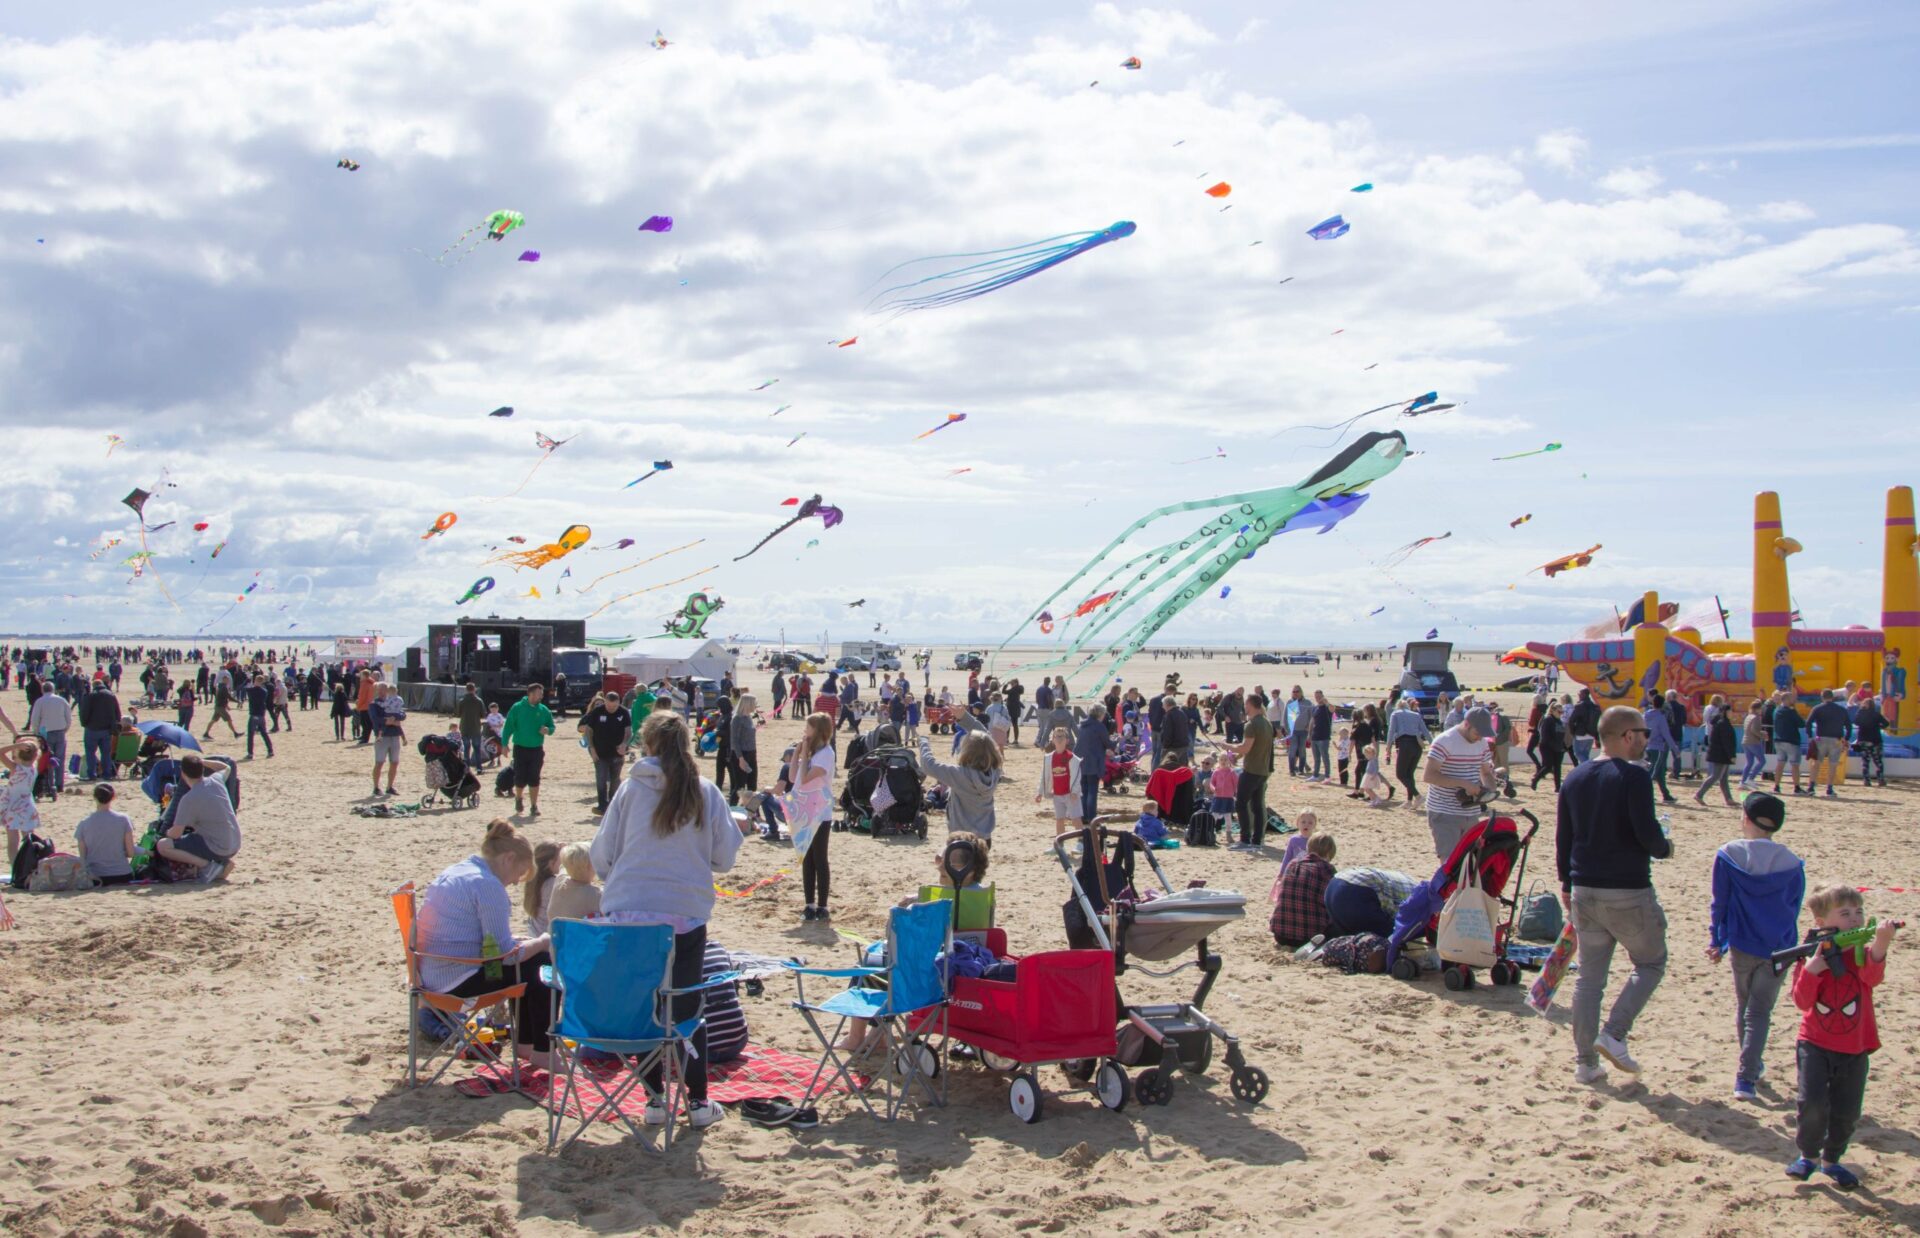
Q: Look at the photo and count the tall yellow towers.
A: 2